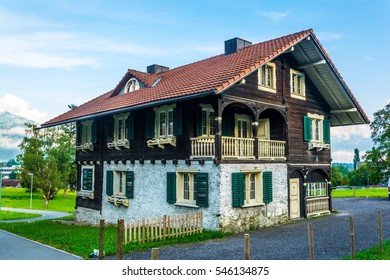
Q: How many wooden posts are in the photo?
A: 7